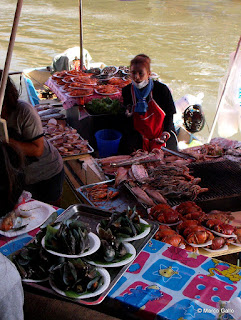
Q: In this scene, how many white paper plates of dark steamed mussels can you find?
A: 5